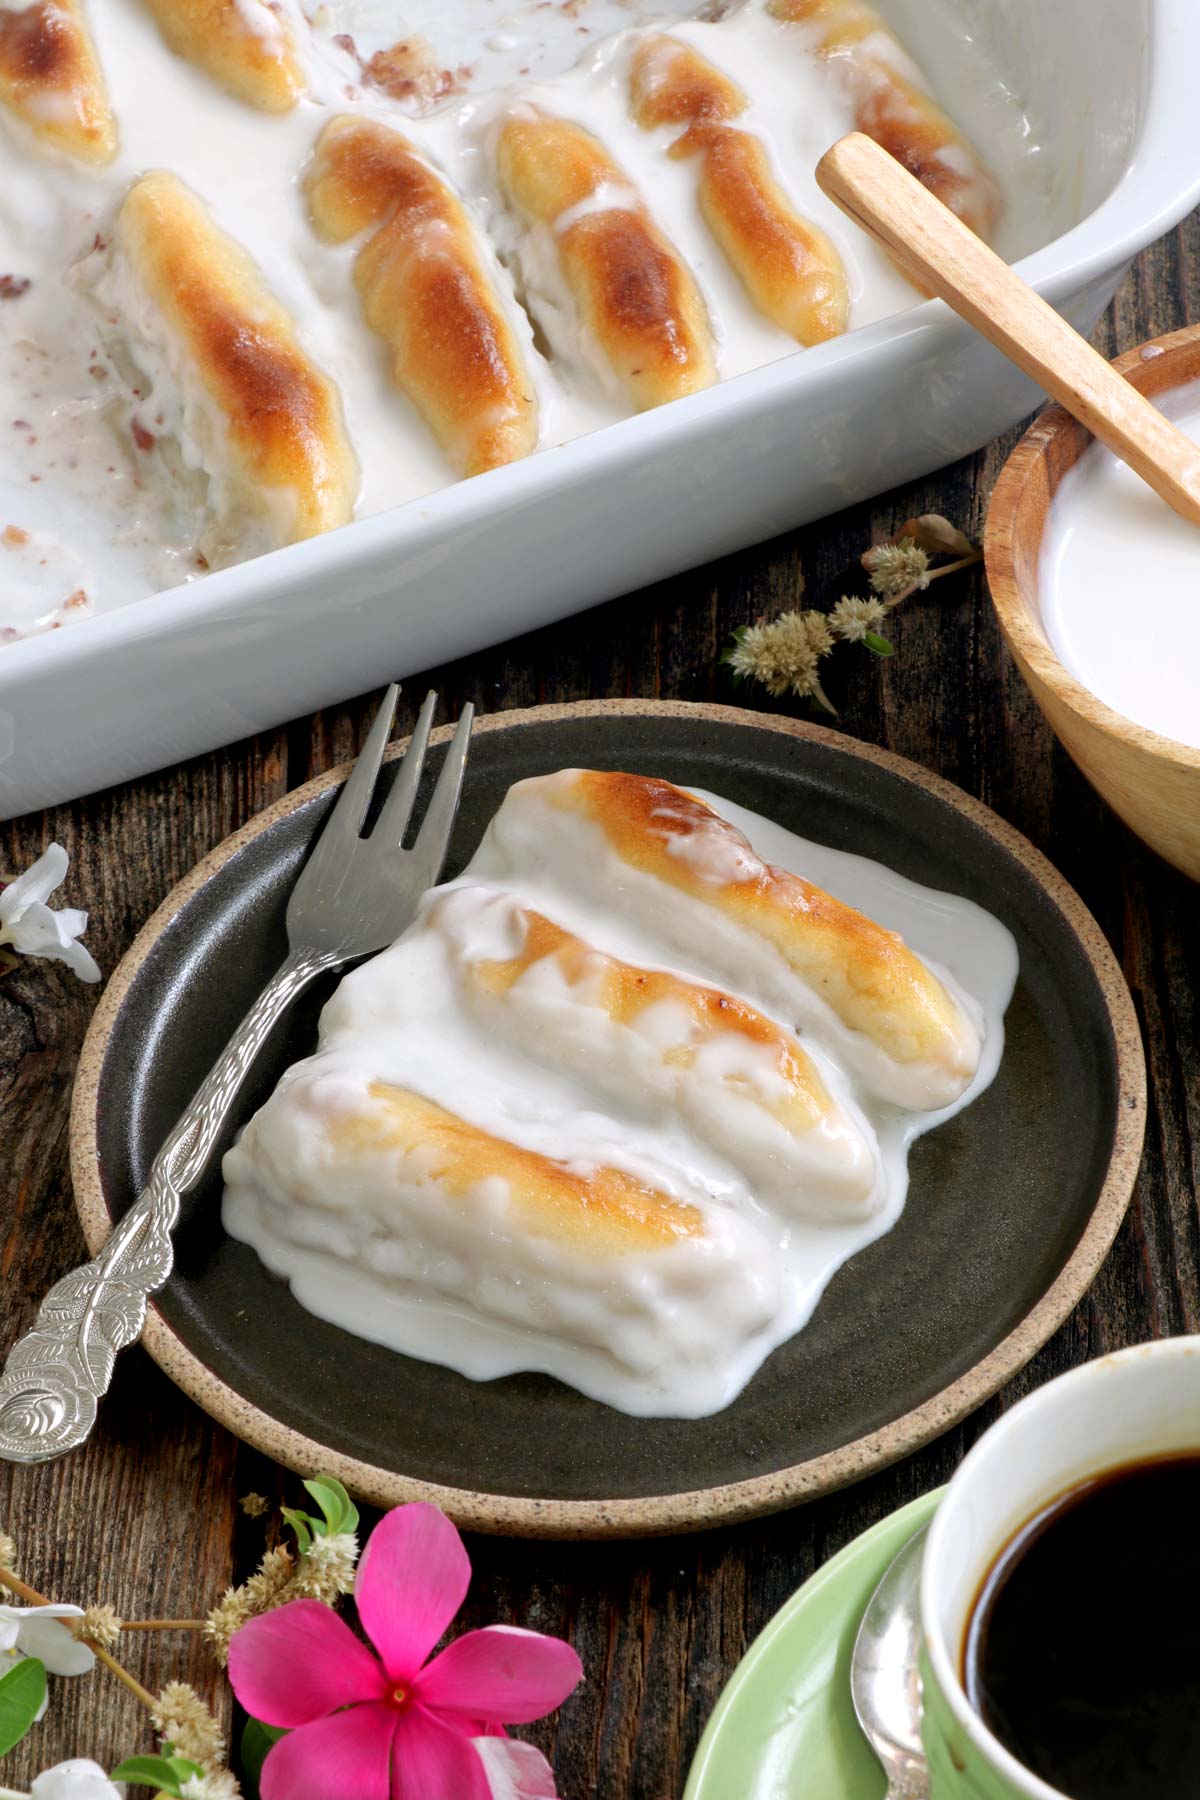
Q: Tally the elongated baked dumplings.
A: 10